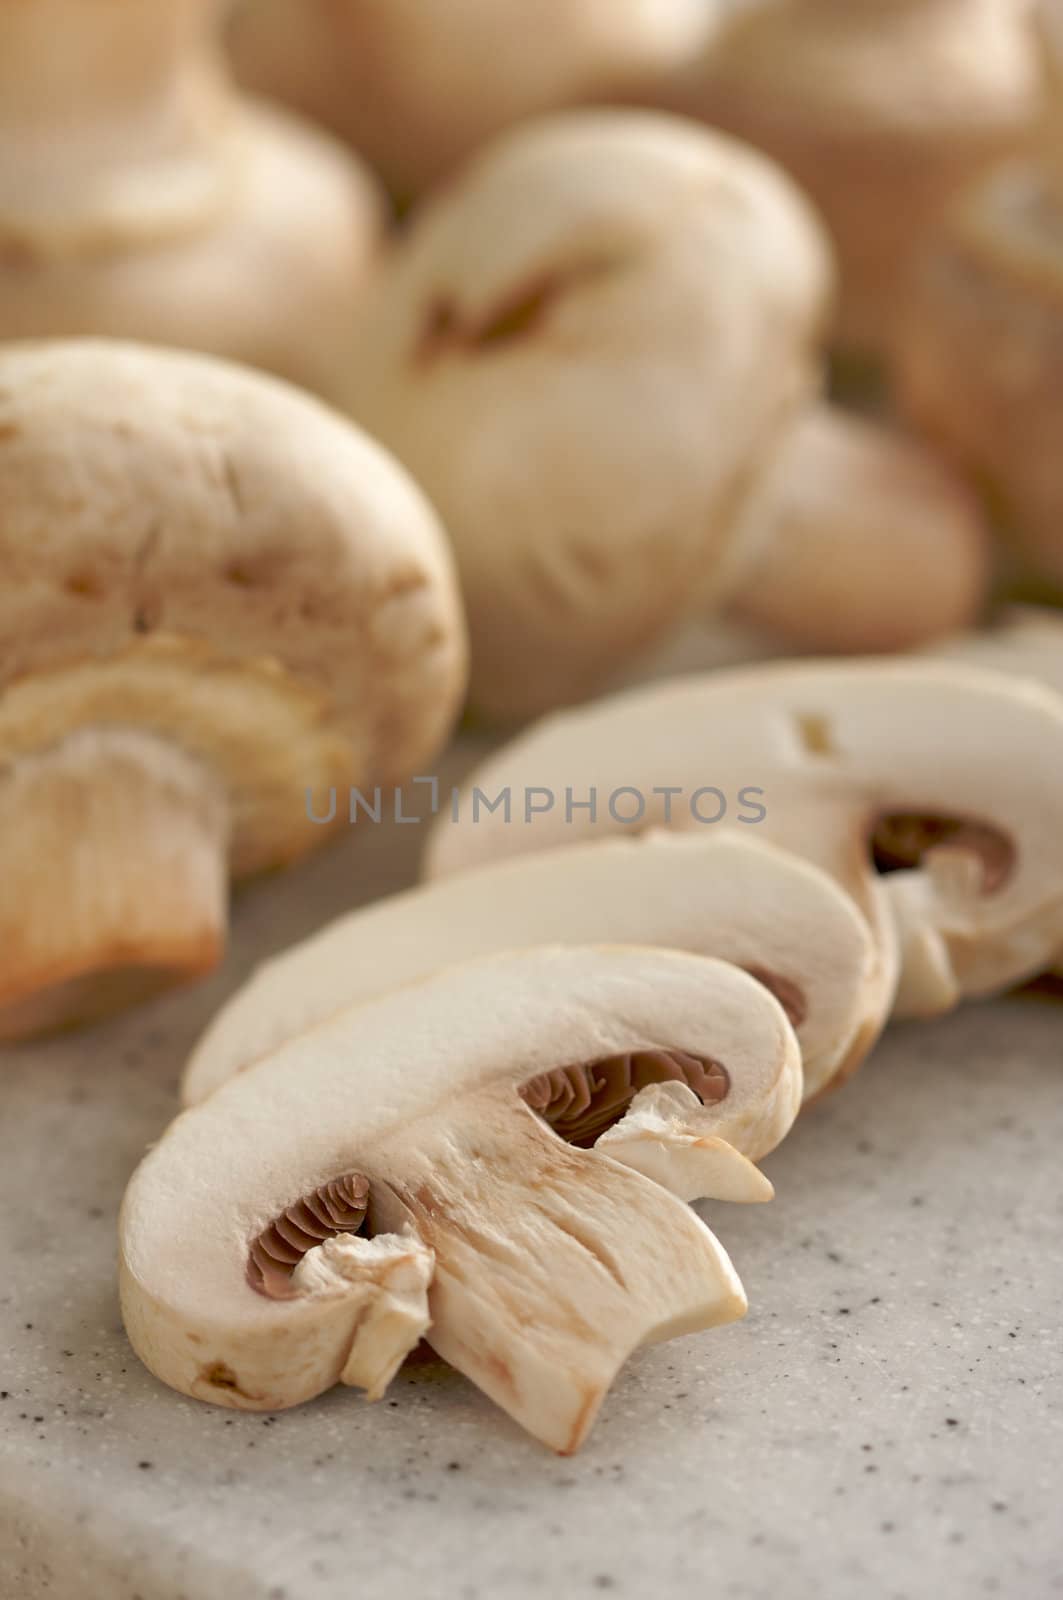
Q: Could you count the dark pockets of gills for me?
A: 4